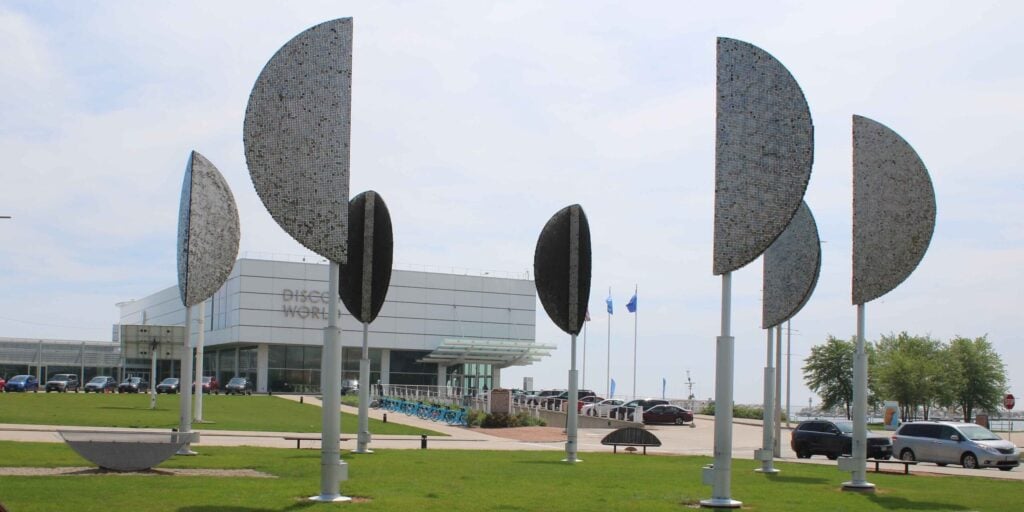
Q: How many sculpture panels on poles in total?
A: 7